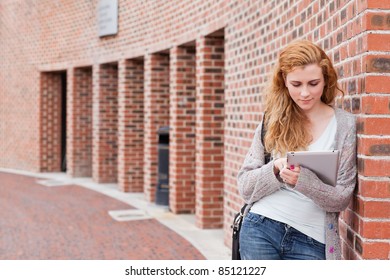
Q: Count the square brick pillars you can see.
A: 6